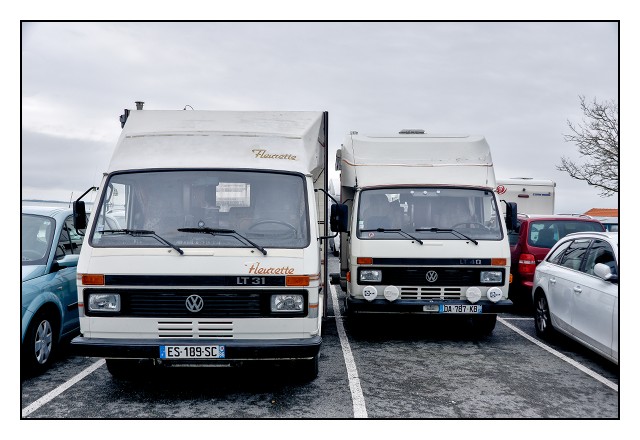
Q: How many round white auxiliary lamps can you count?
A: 4